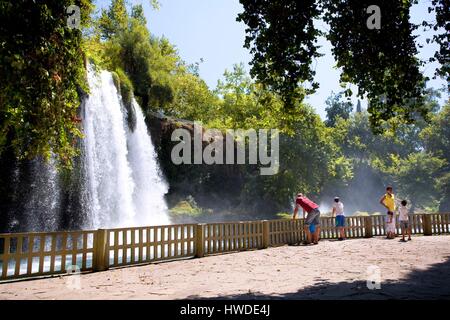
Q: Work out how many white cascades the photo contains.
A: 2